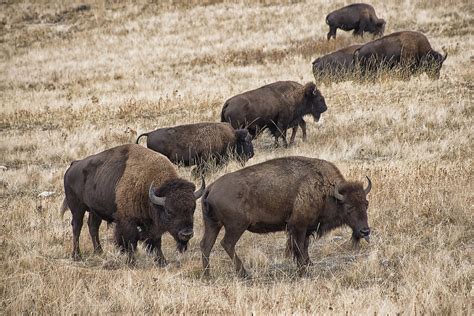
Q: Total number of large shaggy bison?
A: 7